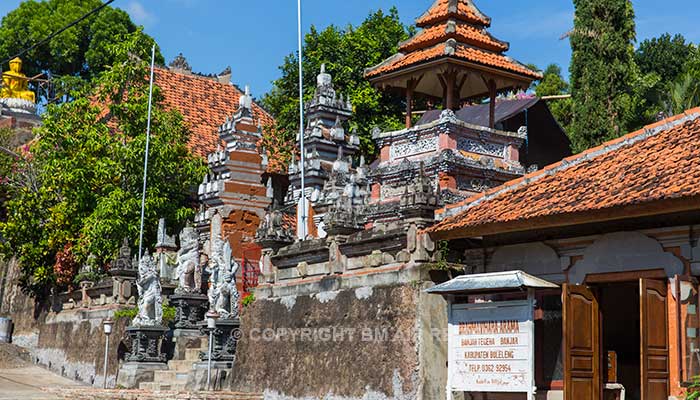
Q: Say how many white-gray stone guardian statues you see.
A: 3